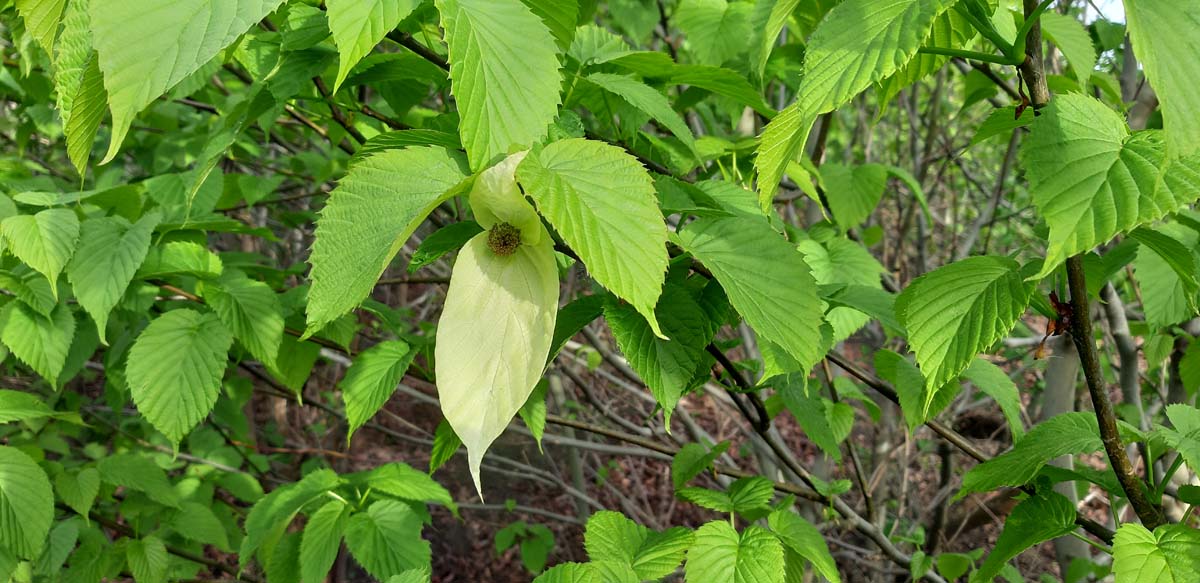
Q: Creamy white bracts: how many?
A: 2